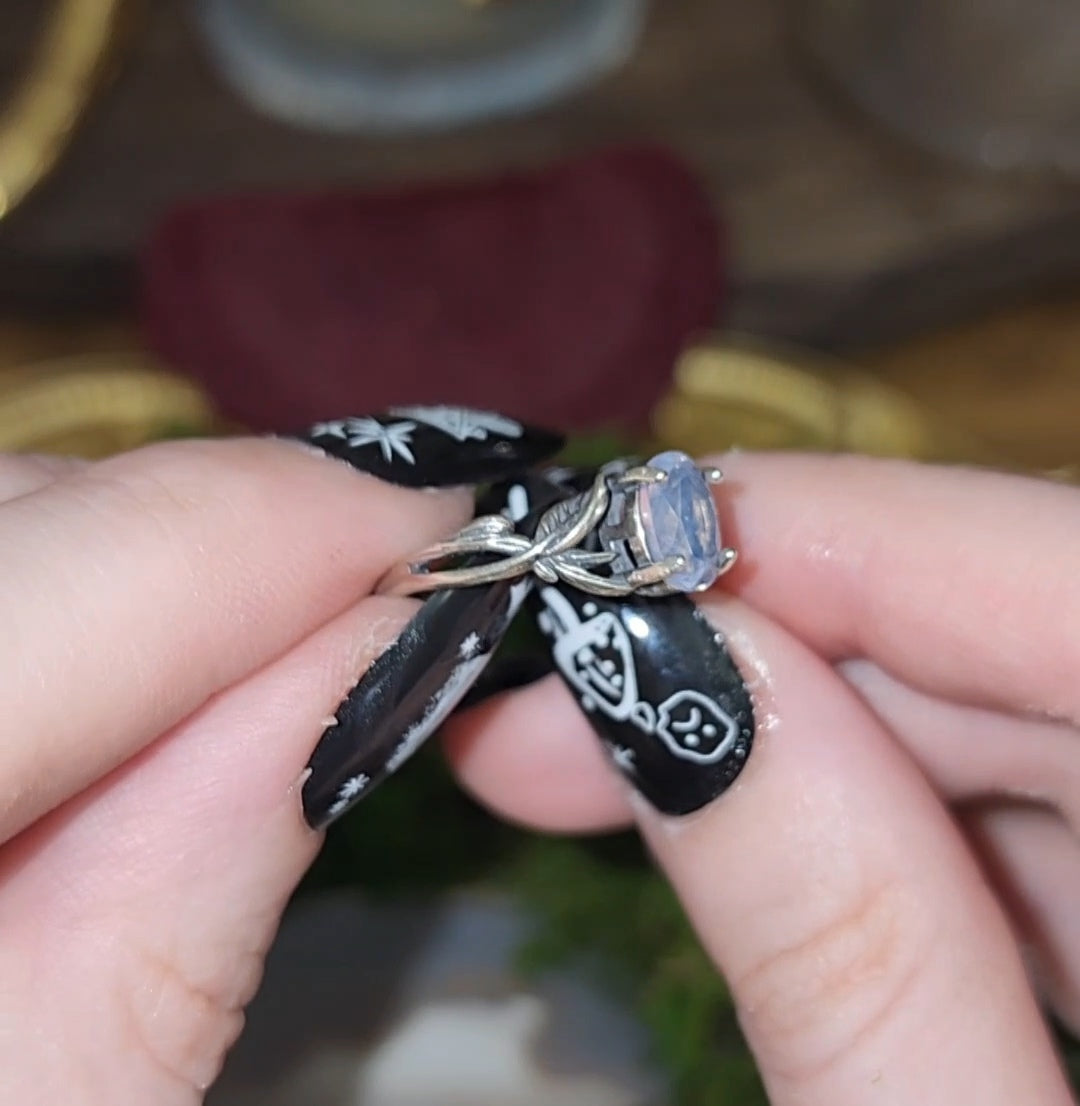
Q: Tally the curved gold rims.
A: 3